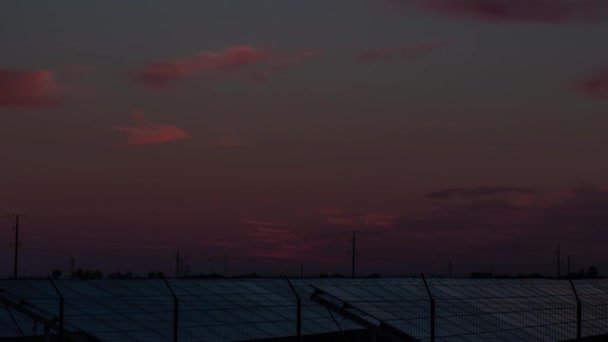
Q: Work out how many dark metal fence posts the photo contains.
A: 5